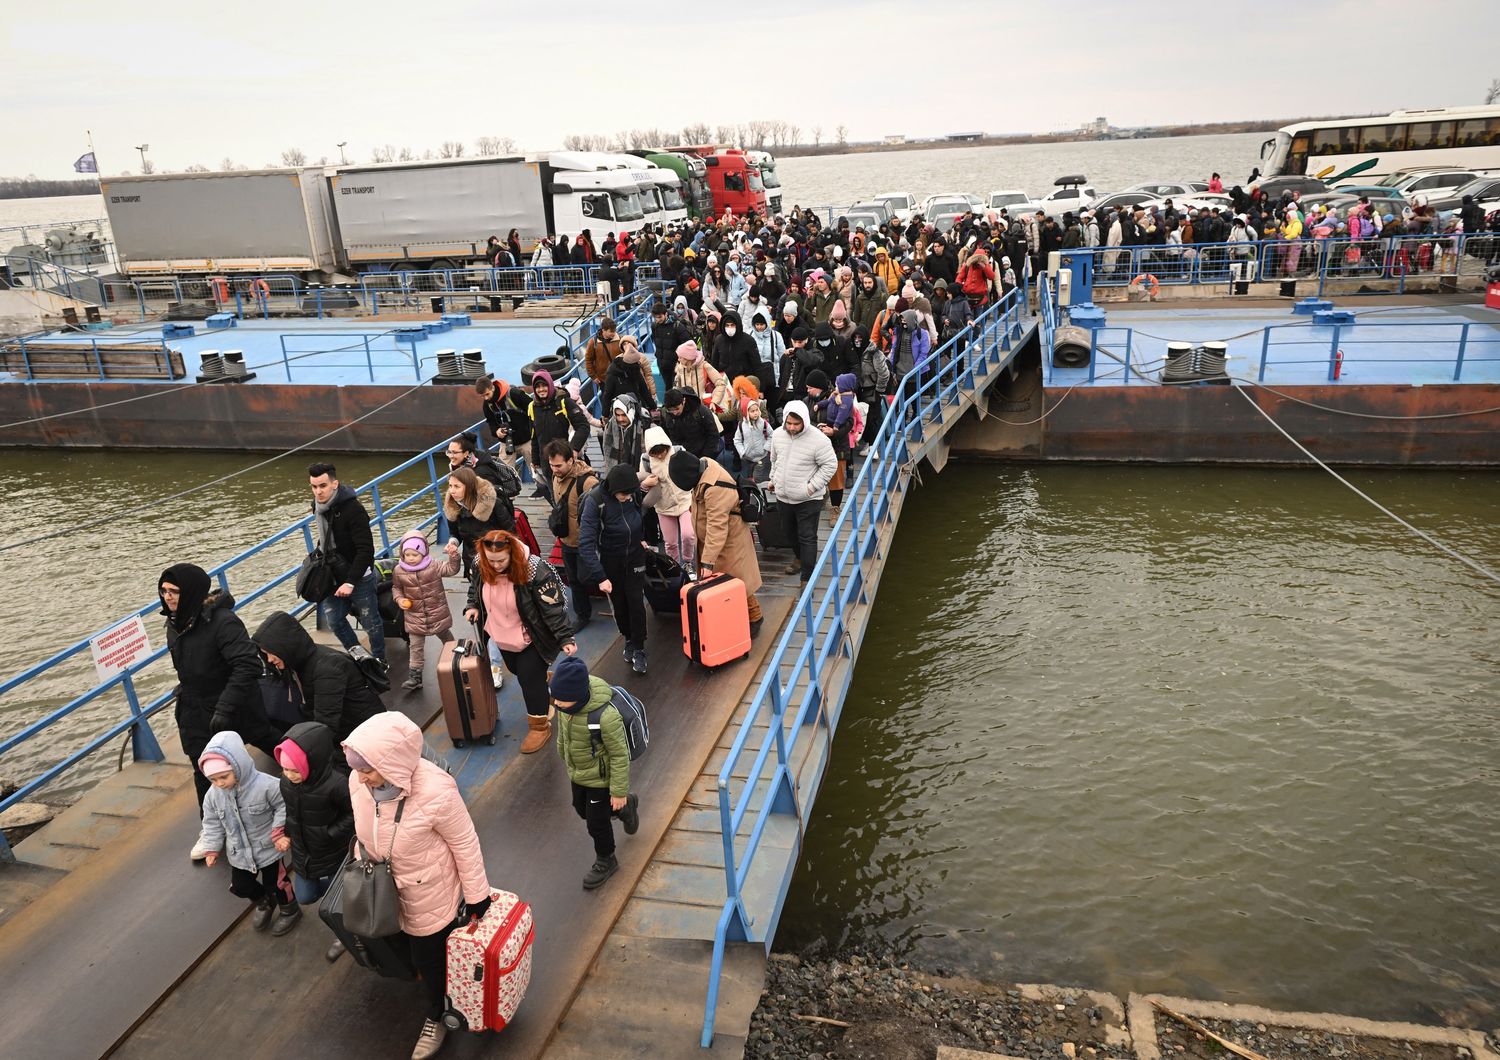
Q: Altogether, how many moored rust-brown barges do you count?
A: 2